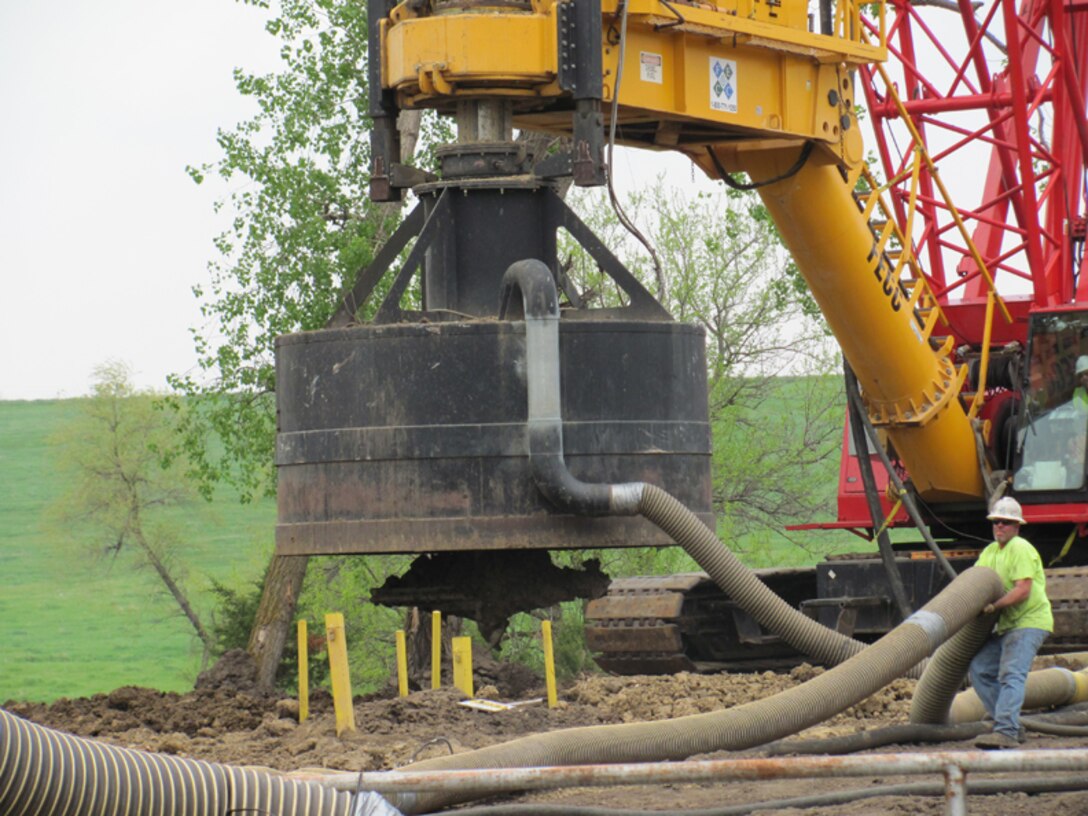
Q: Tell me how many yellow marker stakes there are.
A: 6